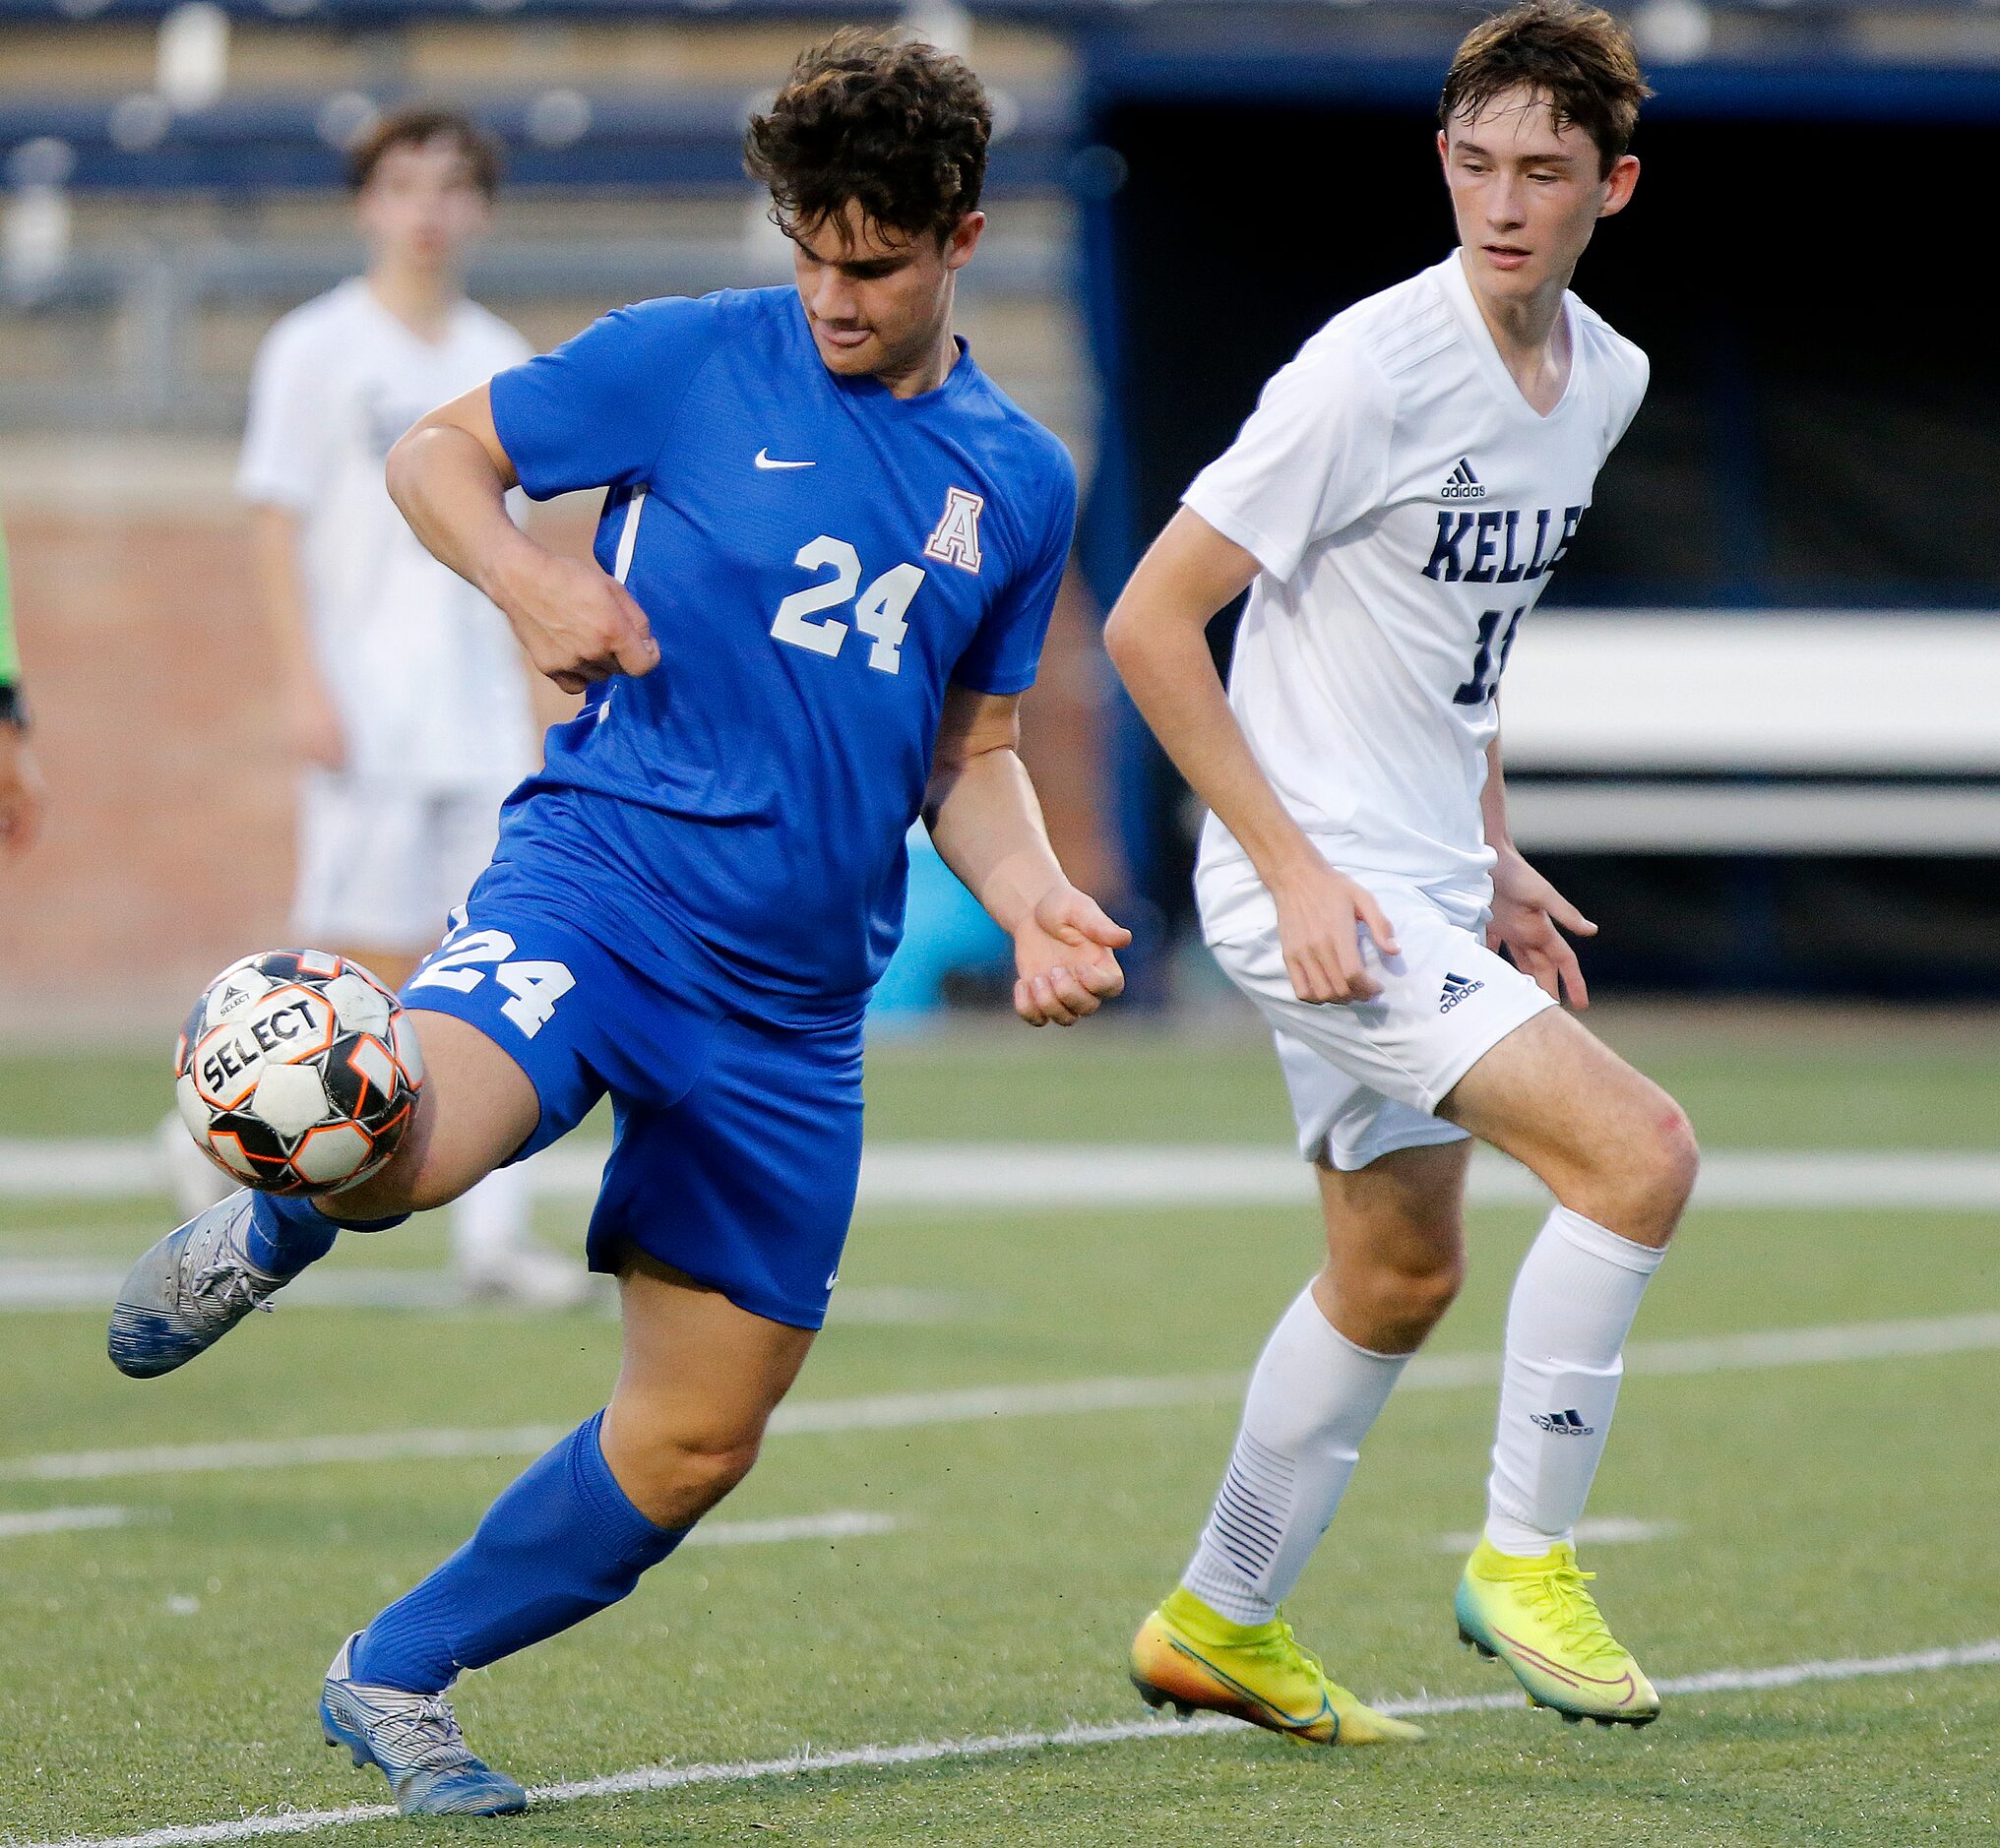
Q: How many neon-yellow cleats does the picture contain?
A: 2